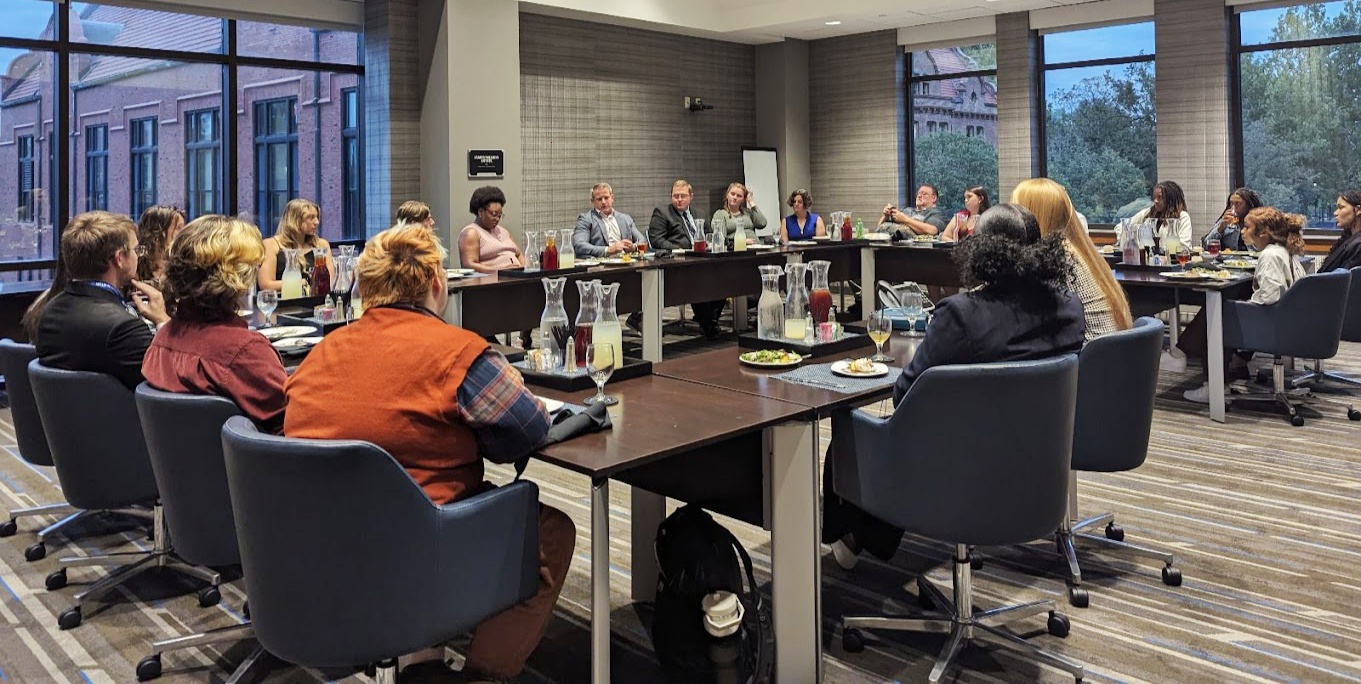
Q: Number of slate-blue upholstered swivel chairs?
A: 8